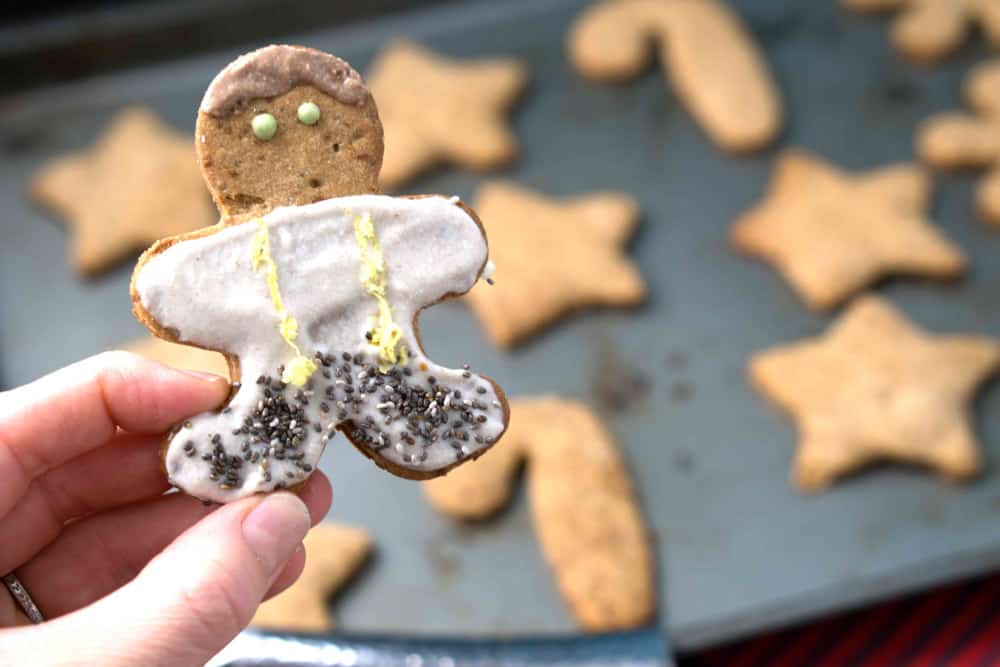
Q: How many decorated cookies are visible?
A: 1